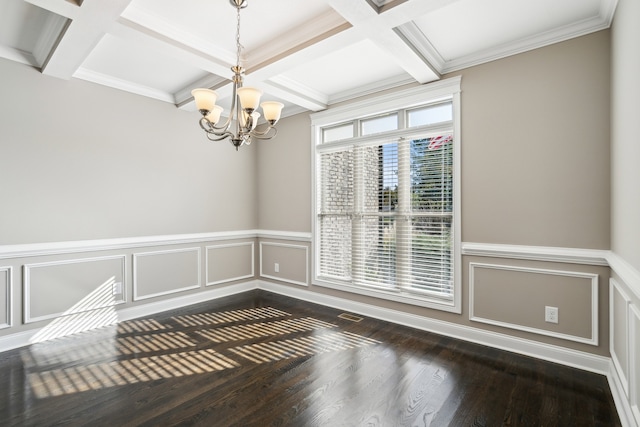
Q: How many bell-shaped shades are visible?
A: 5